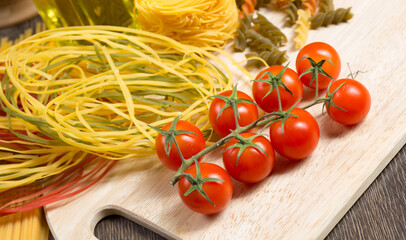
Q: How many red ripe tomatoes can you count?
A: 8